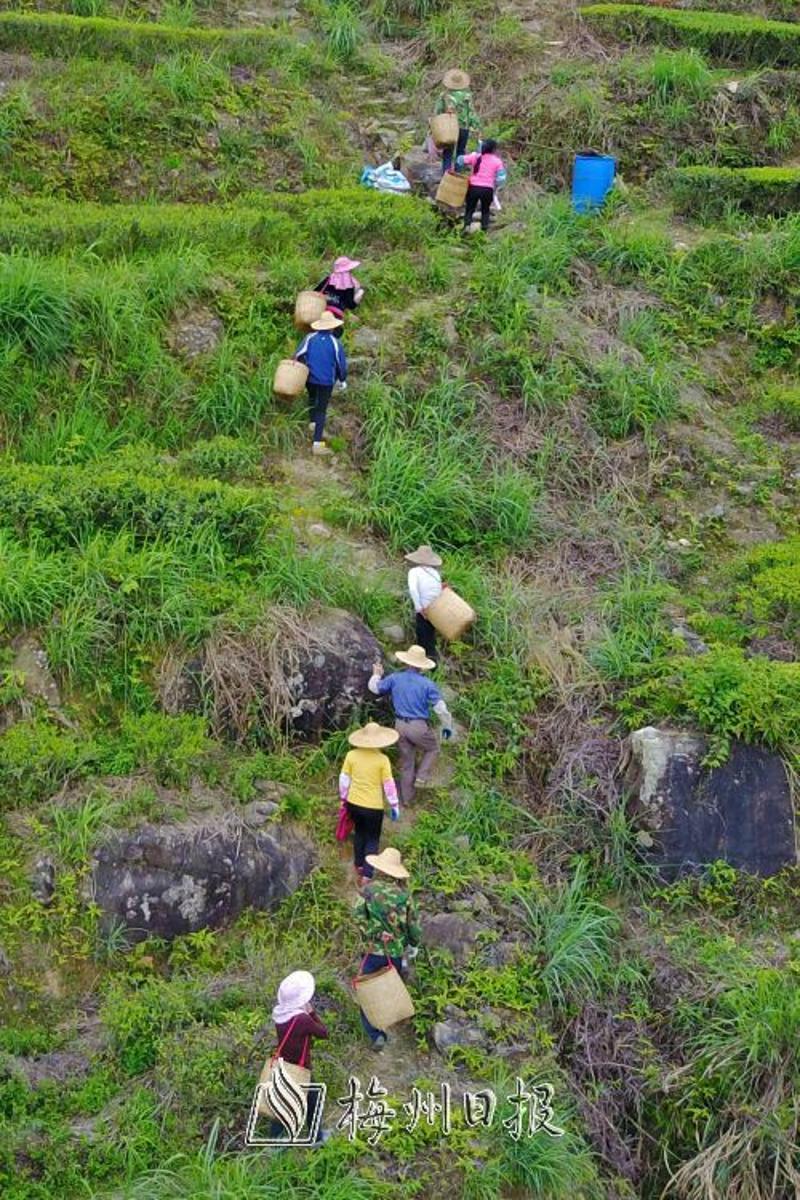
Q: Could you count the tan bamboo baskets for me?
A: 7